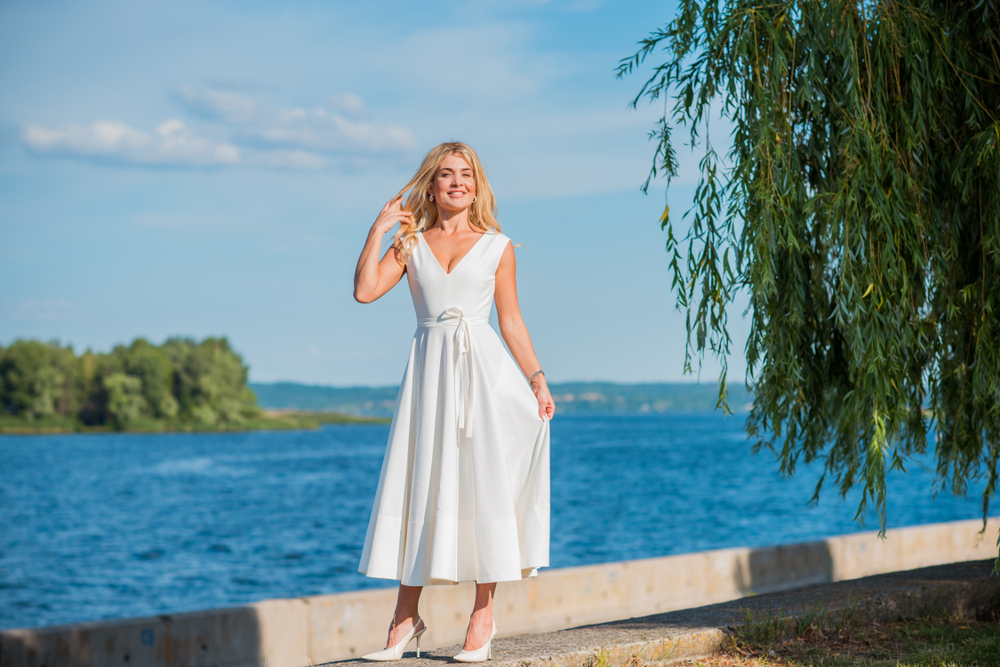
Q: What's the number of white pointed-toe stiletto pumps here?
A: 2